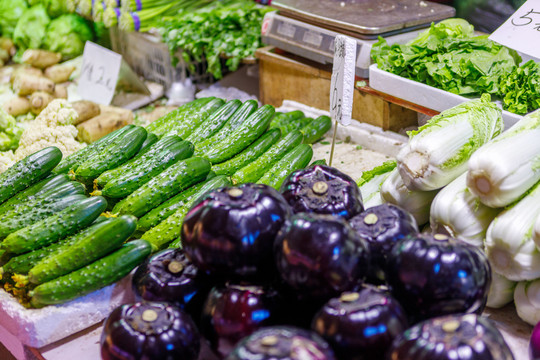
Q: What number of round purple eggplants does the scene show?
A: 11